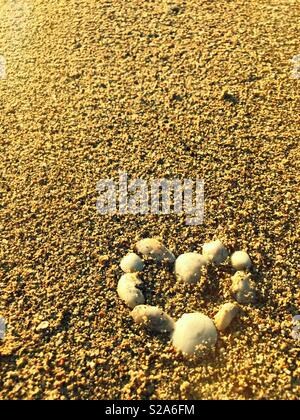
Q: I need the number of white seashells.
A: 10